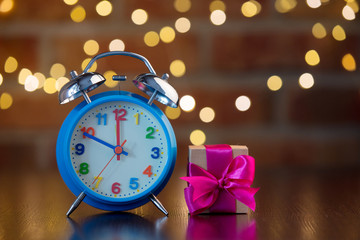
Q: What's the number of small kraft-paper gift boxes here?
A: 1